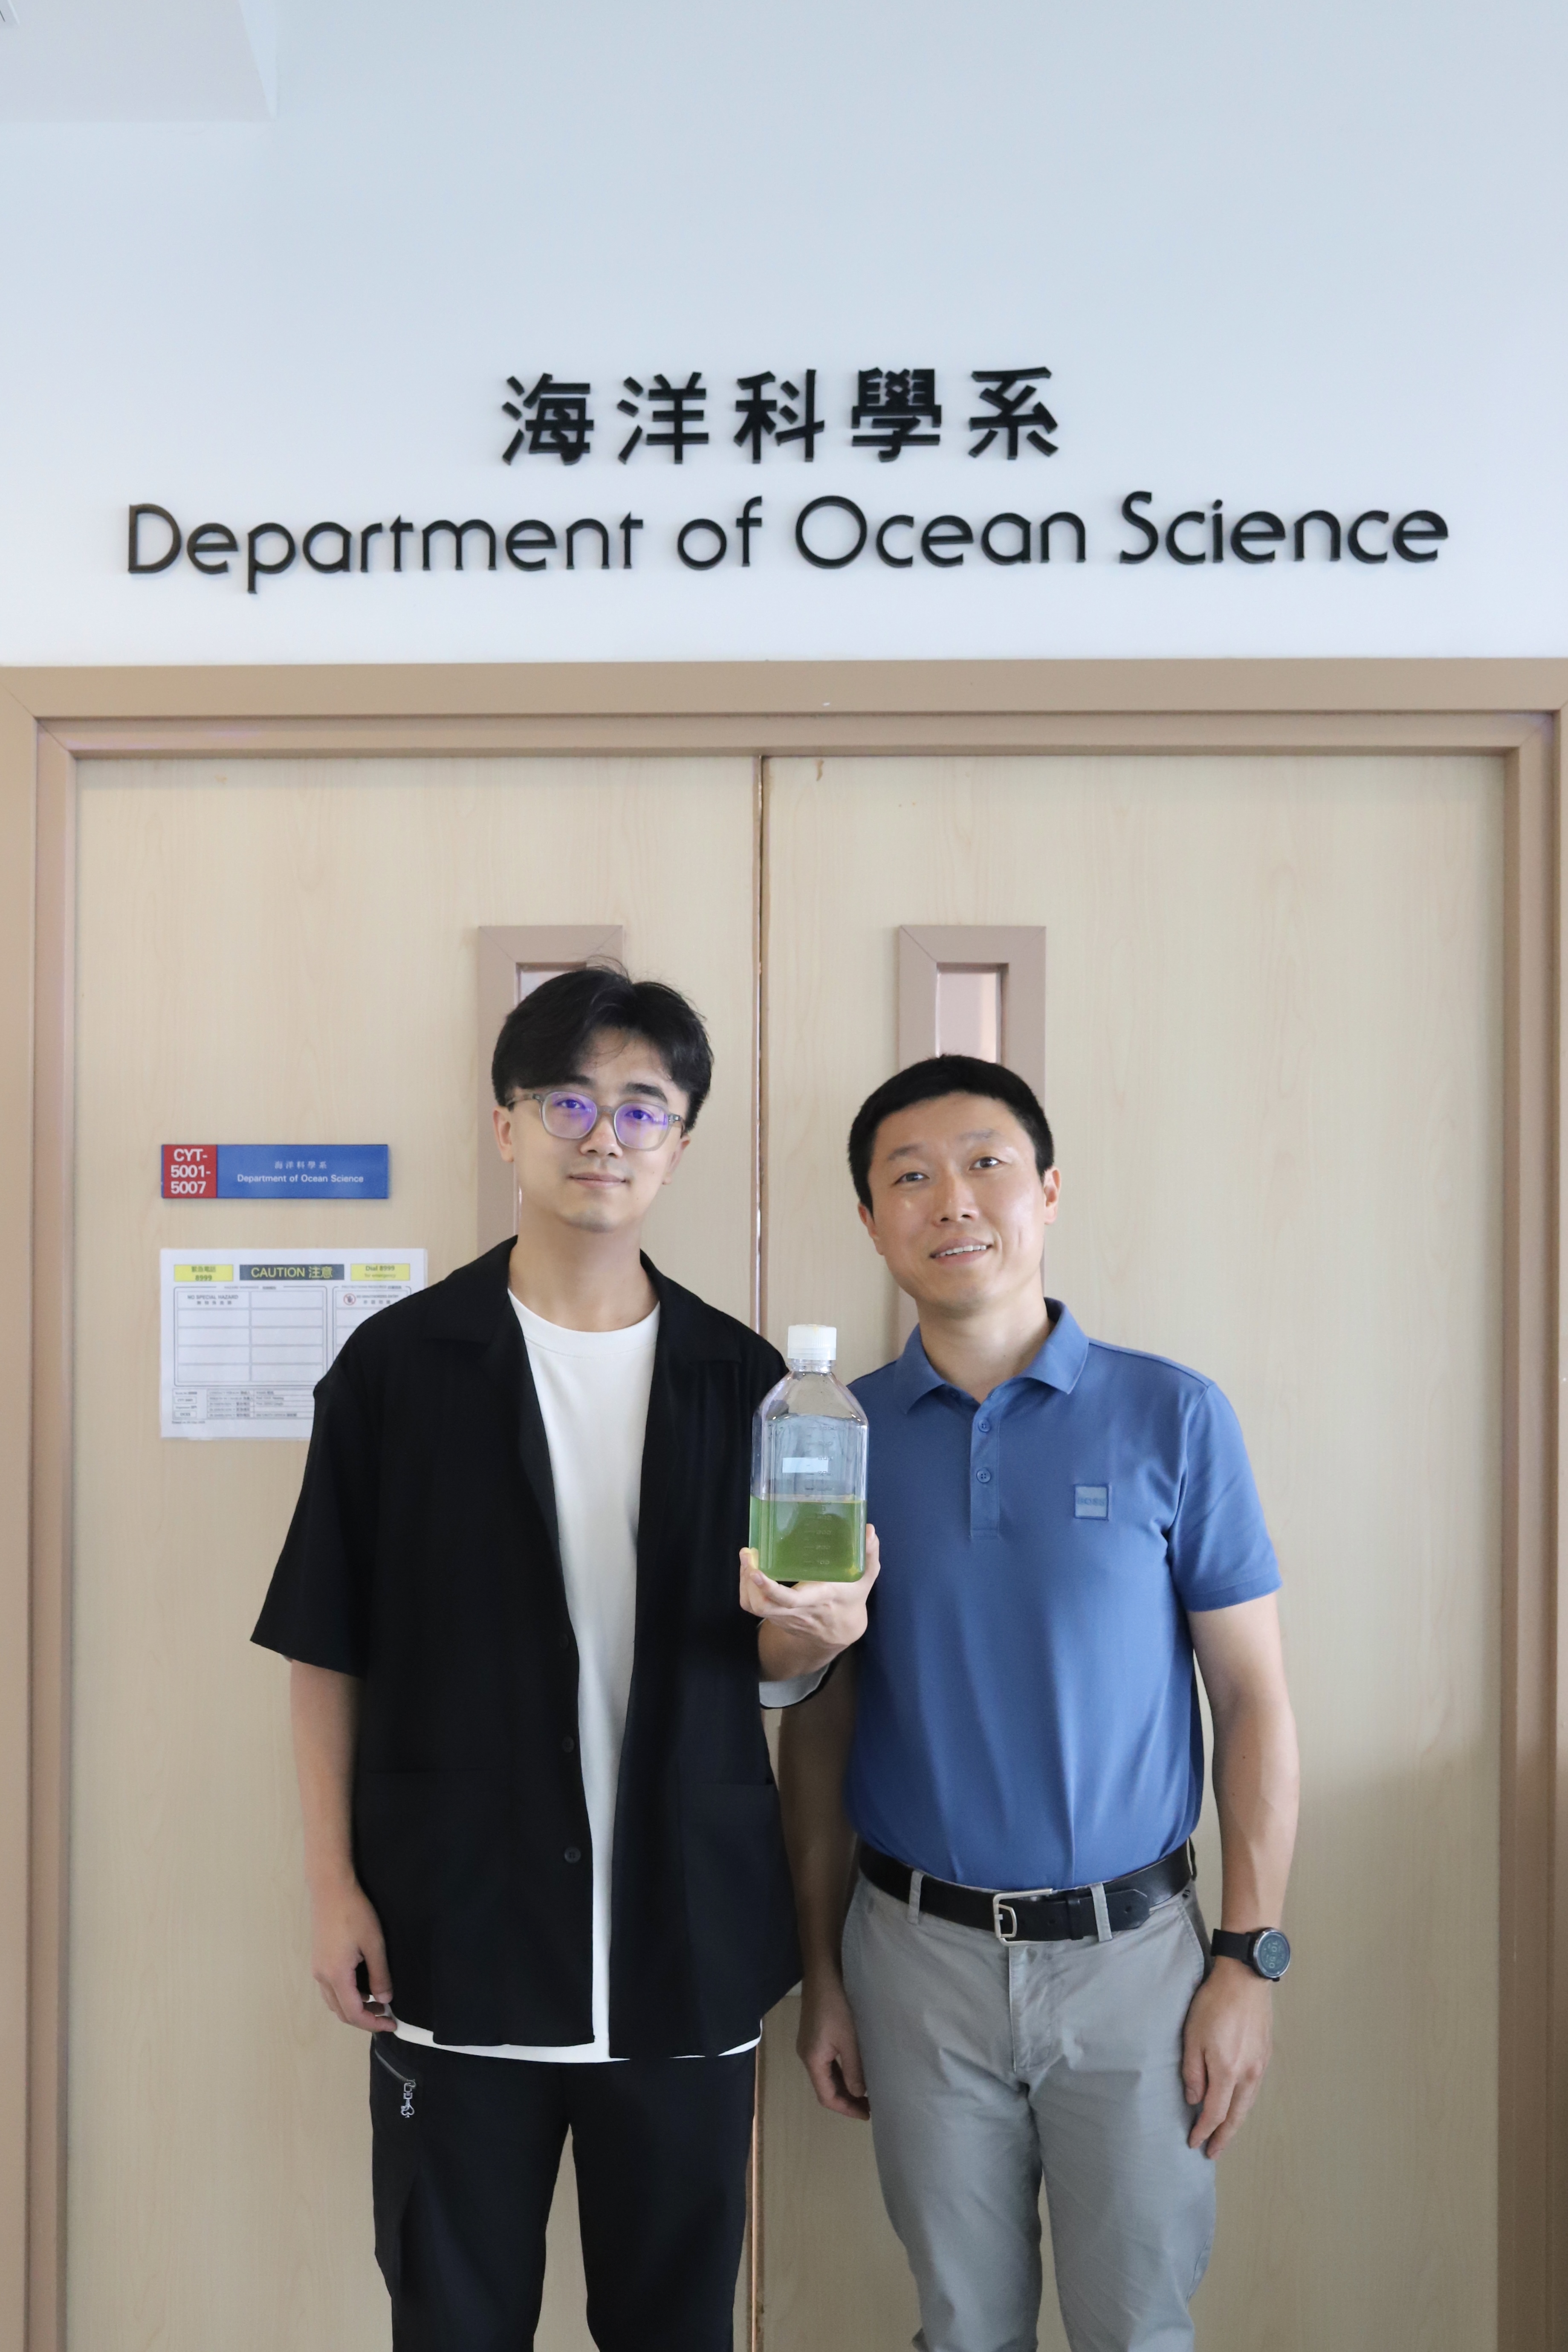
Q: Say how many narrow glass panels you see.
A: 2